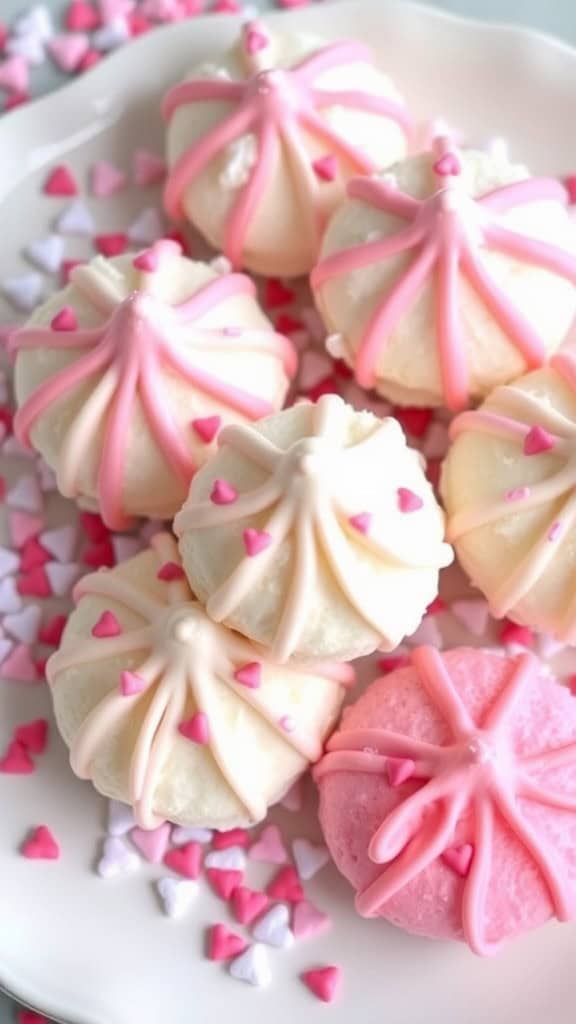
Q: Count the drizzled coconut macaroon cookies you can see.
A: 7